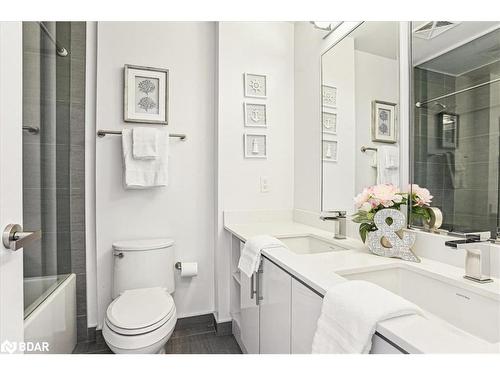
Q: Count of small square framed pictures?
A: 3